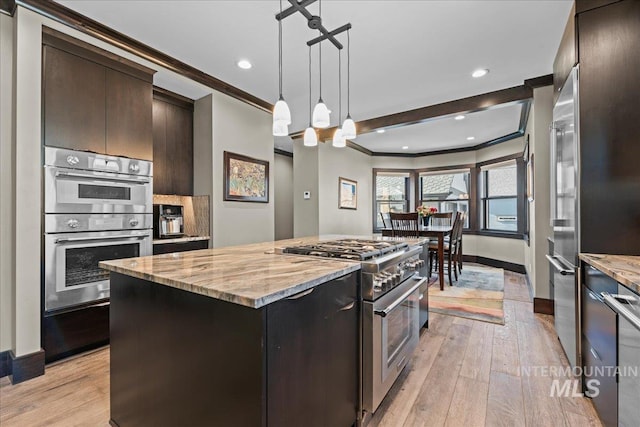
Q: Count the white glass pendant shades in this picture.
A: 6